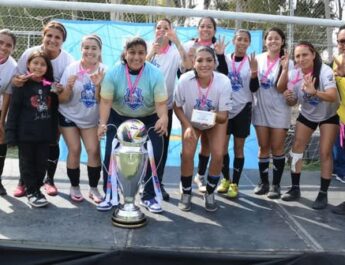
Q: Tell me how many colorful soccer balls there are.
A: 1